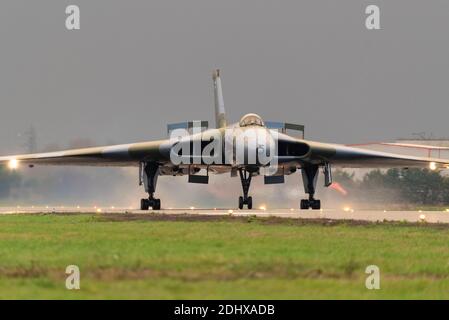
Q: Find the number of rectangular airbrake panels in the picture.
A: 6